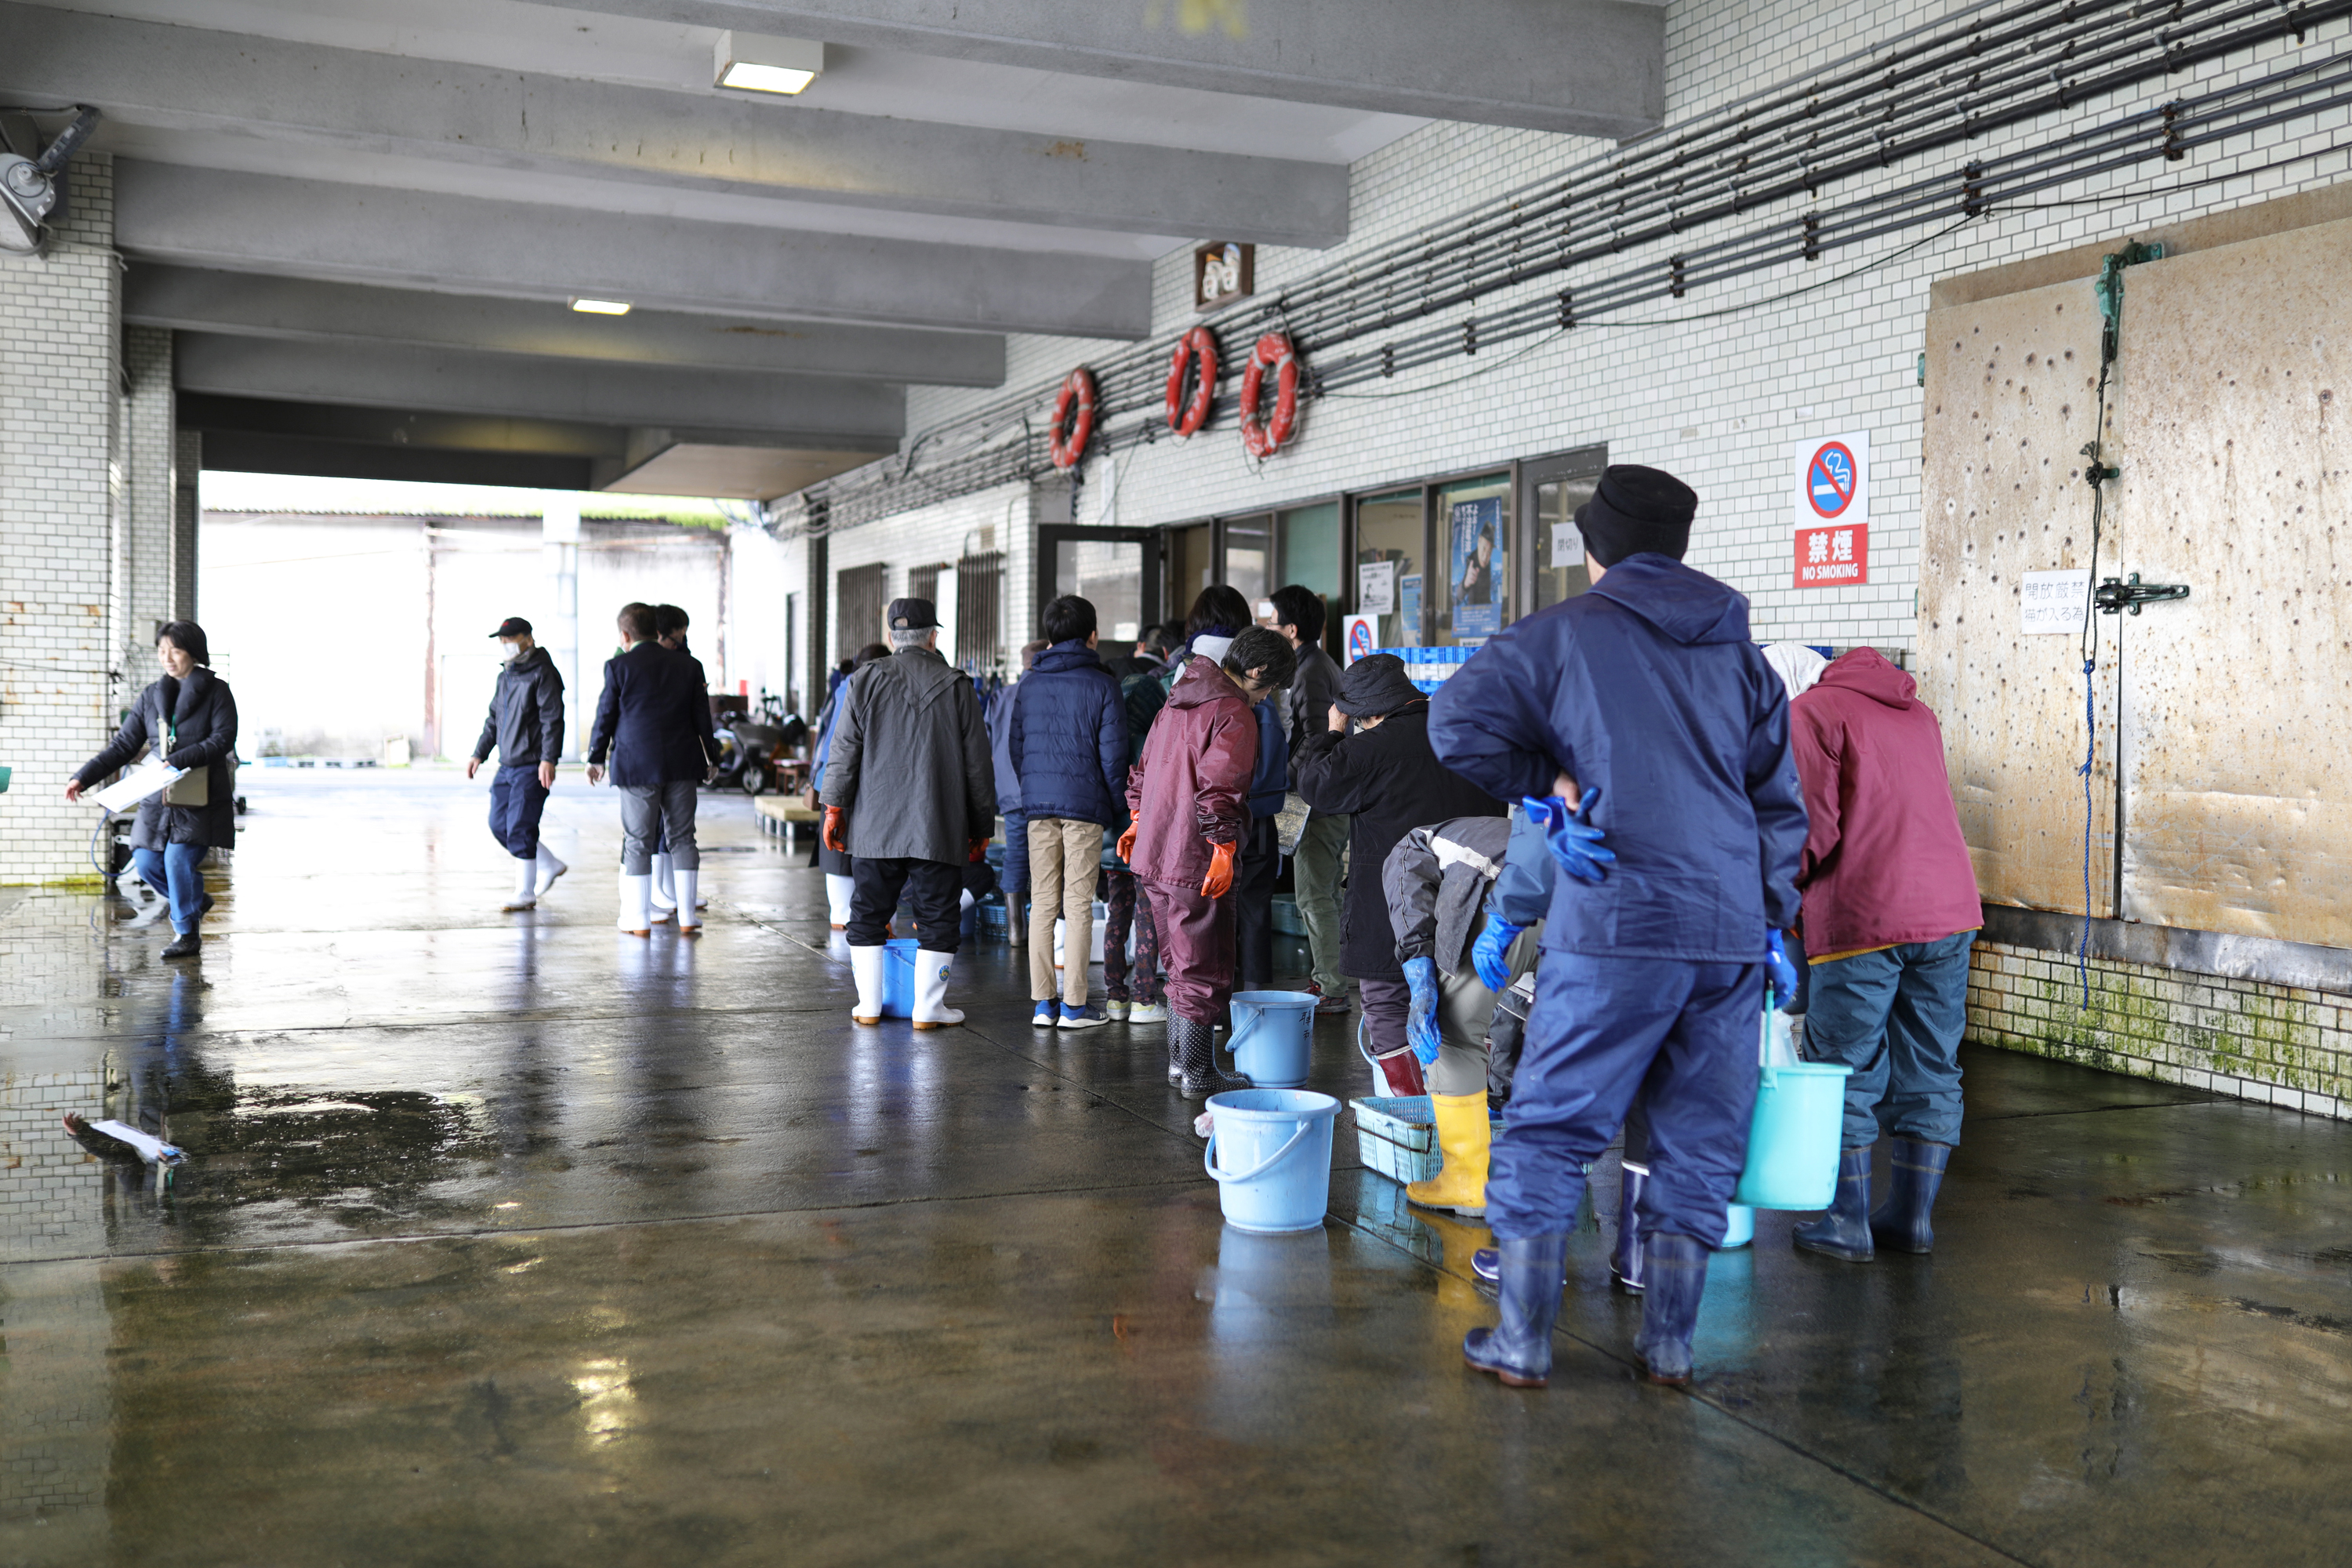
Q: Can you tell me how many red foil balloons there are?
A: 0